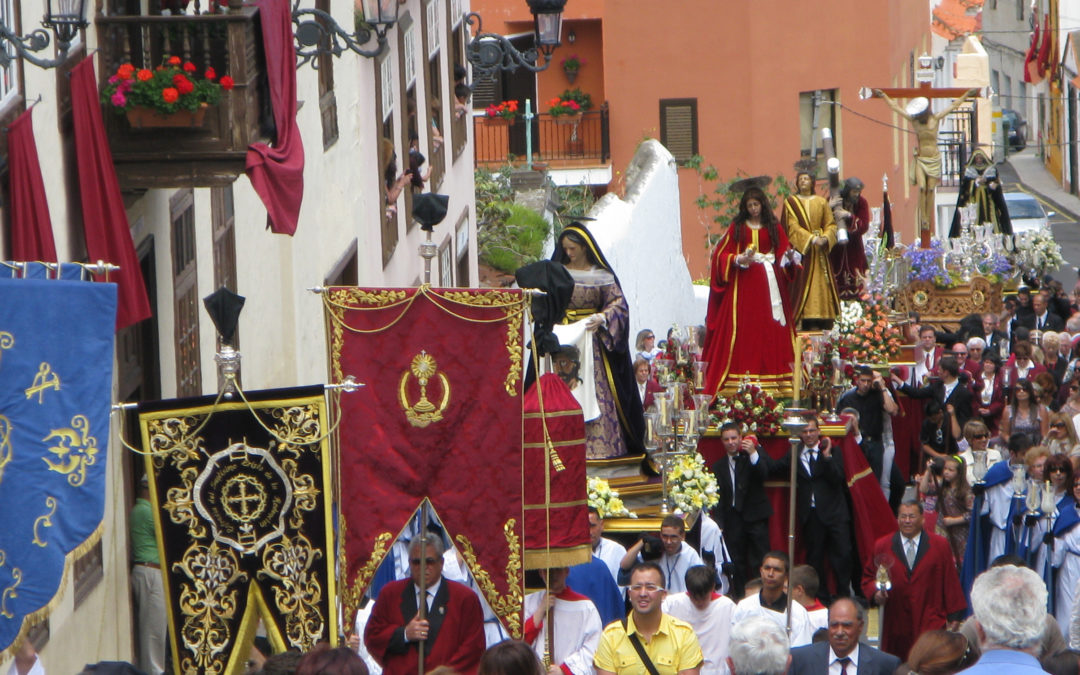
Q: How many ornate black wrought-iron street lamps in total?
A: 3